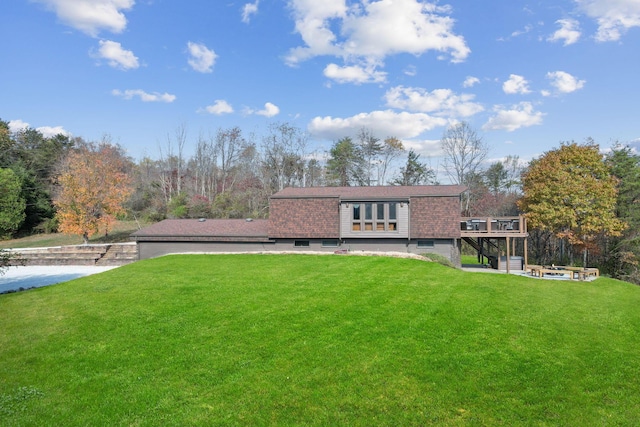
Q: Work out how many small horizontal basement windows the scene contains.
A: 3